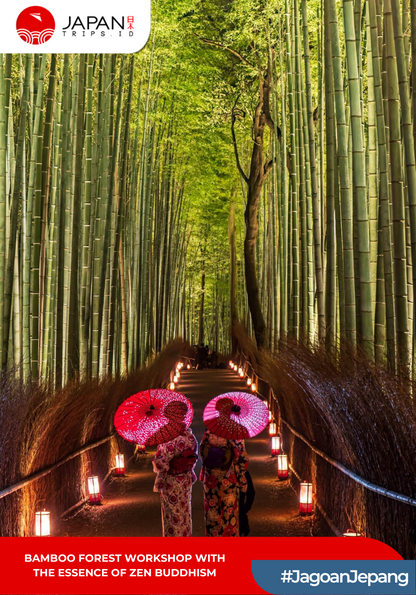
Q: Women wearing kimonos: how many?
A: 2